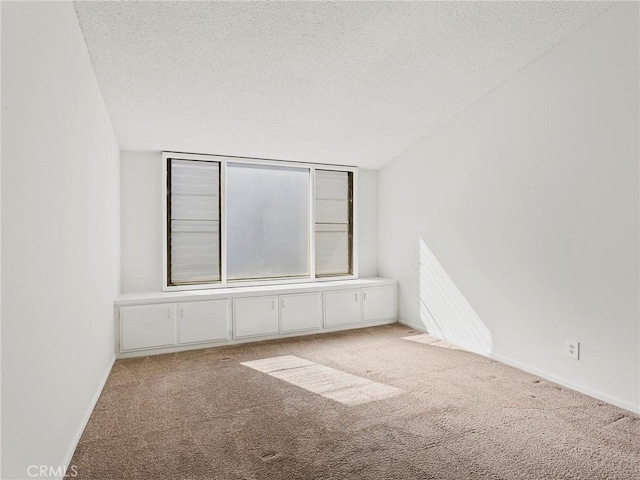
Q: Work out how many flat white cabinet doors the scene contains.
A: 6